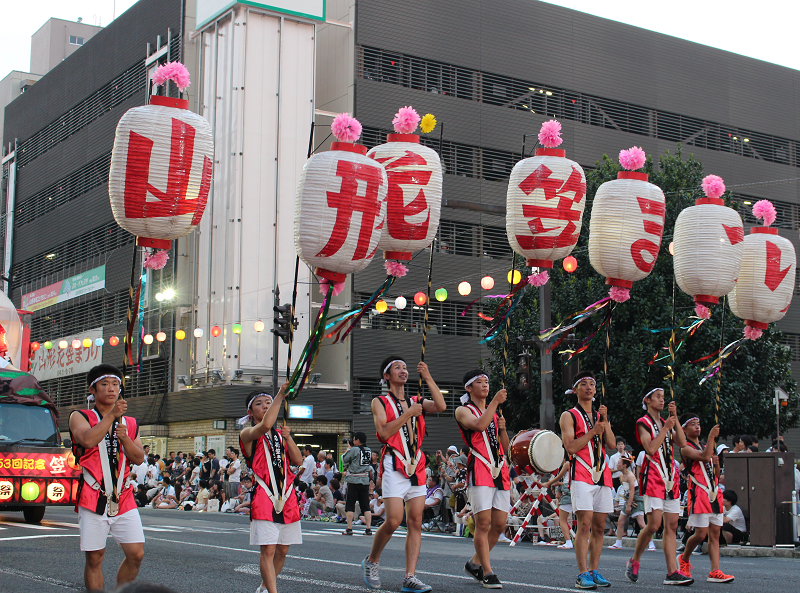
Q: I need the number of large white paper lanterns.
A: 7